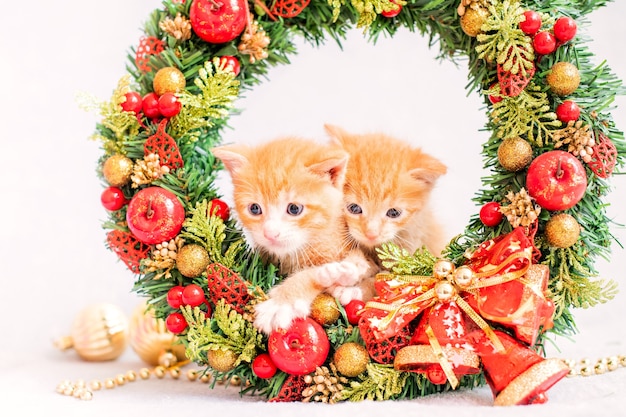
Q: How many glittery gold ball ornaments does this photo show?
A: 10